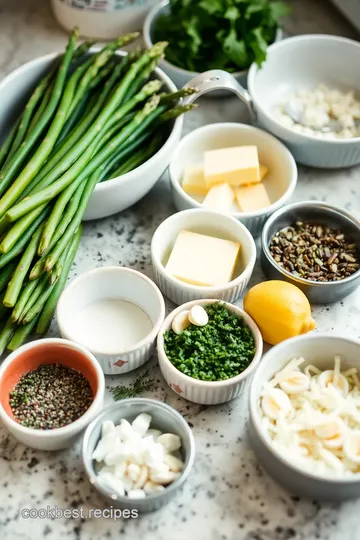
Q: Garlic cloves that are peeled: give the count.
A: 2